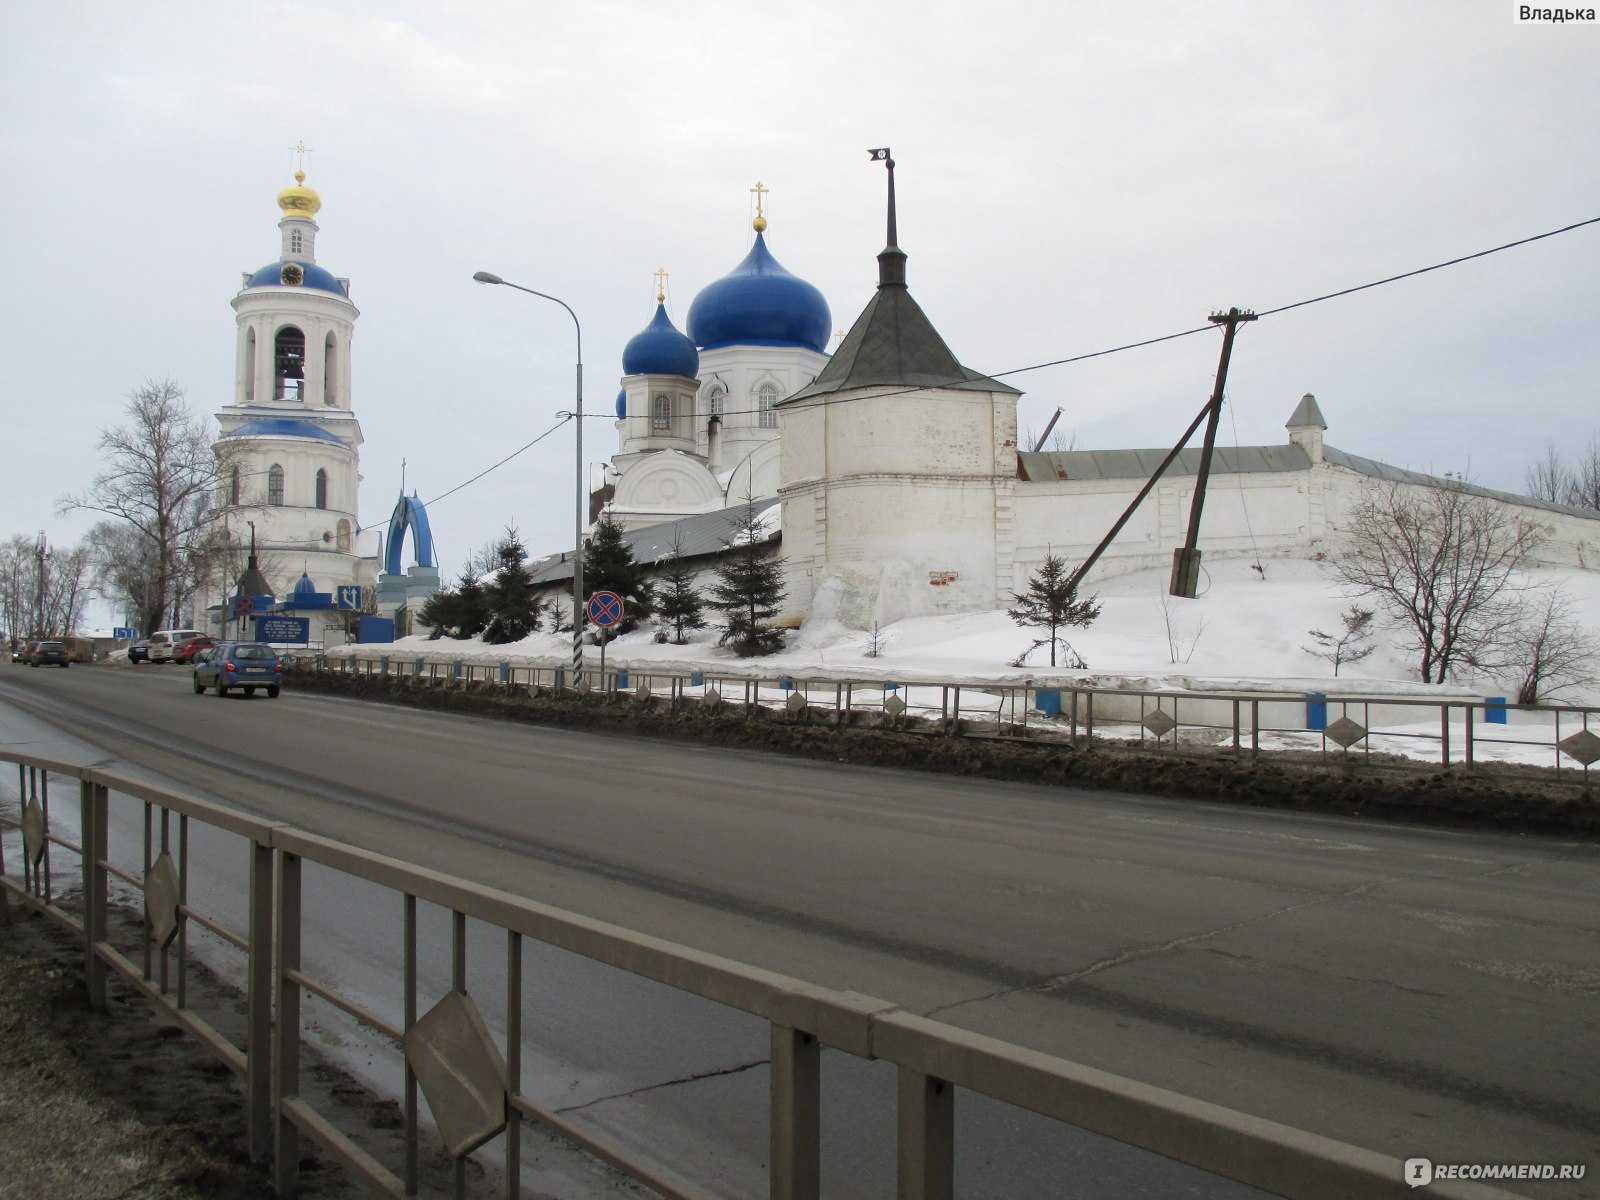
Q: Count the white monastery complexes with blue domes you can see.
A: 1